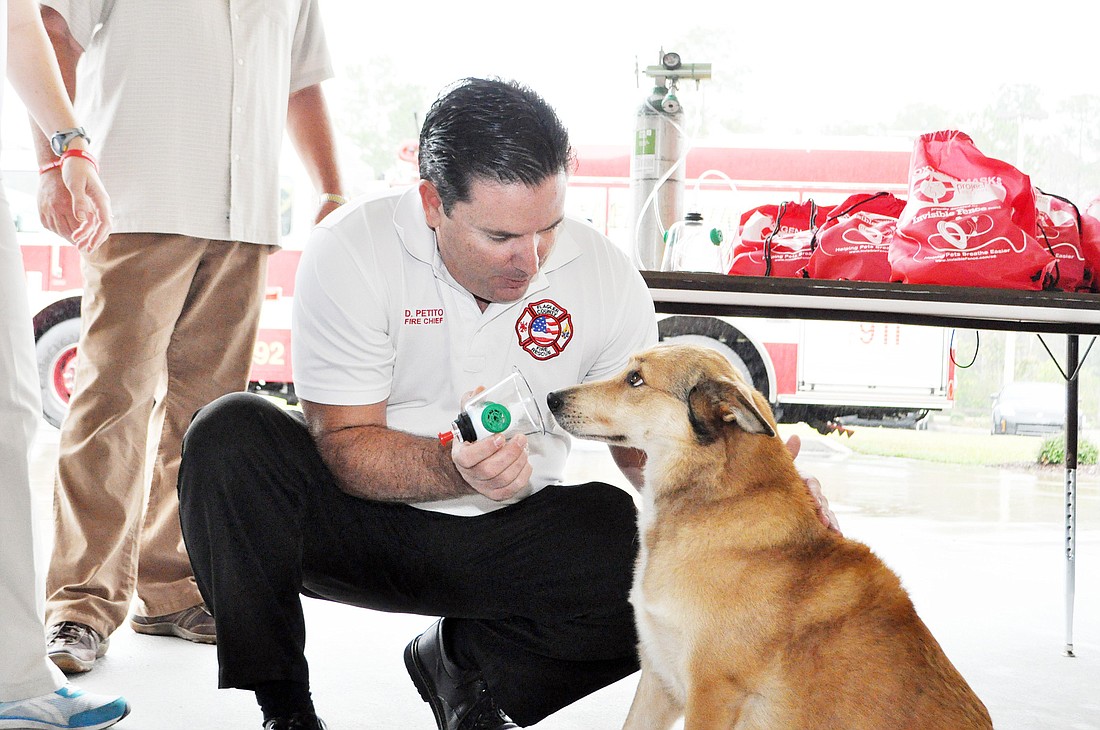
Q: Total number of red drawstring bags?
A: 5